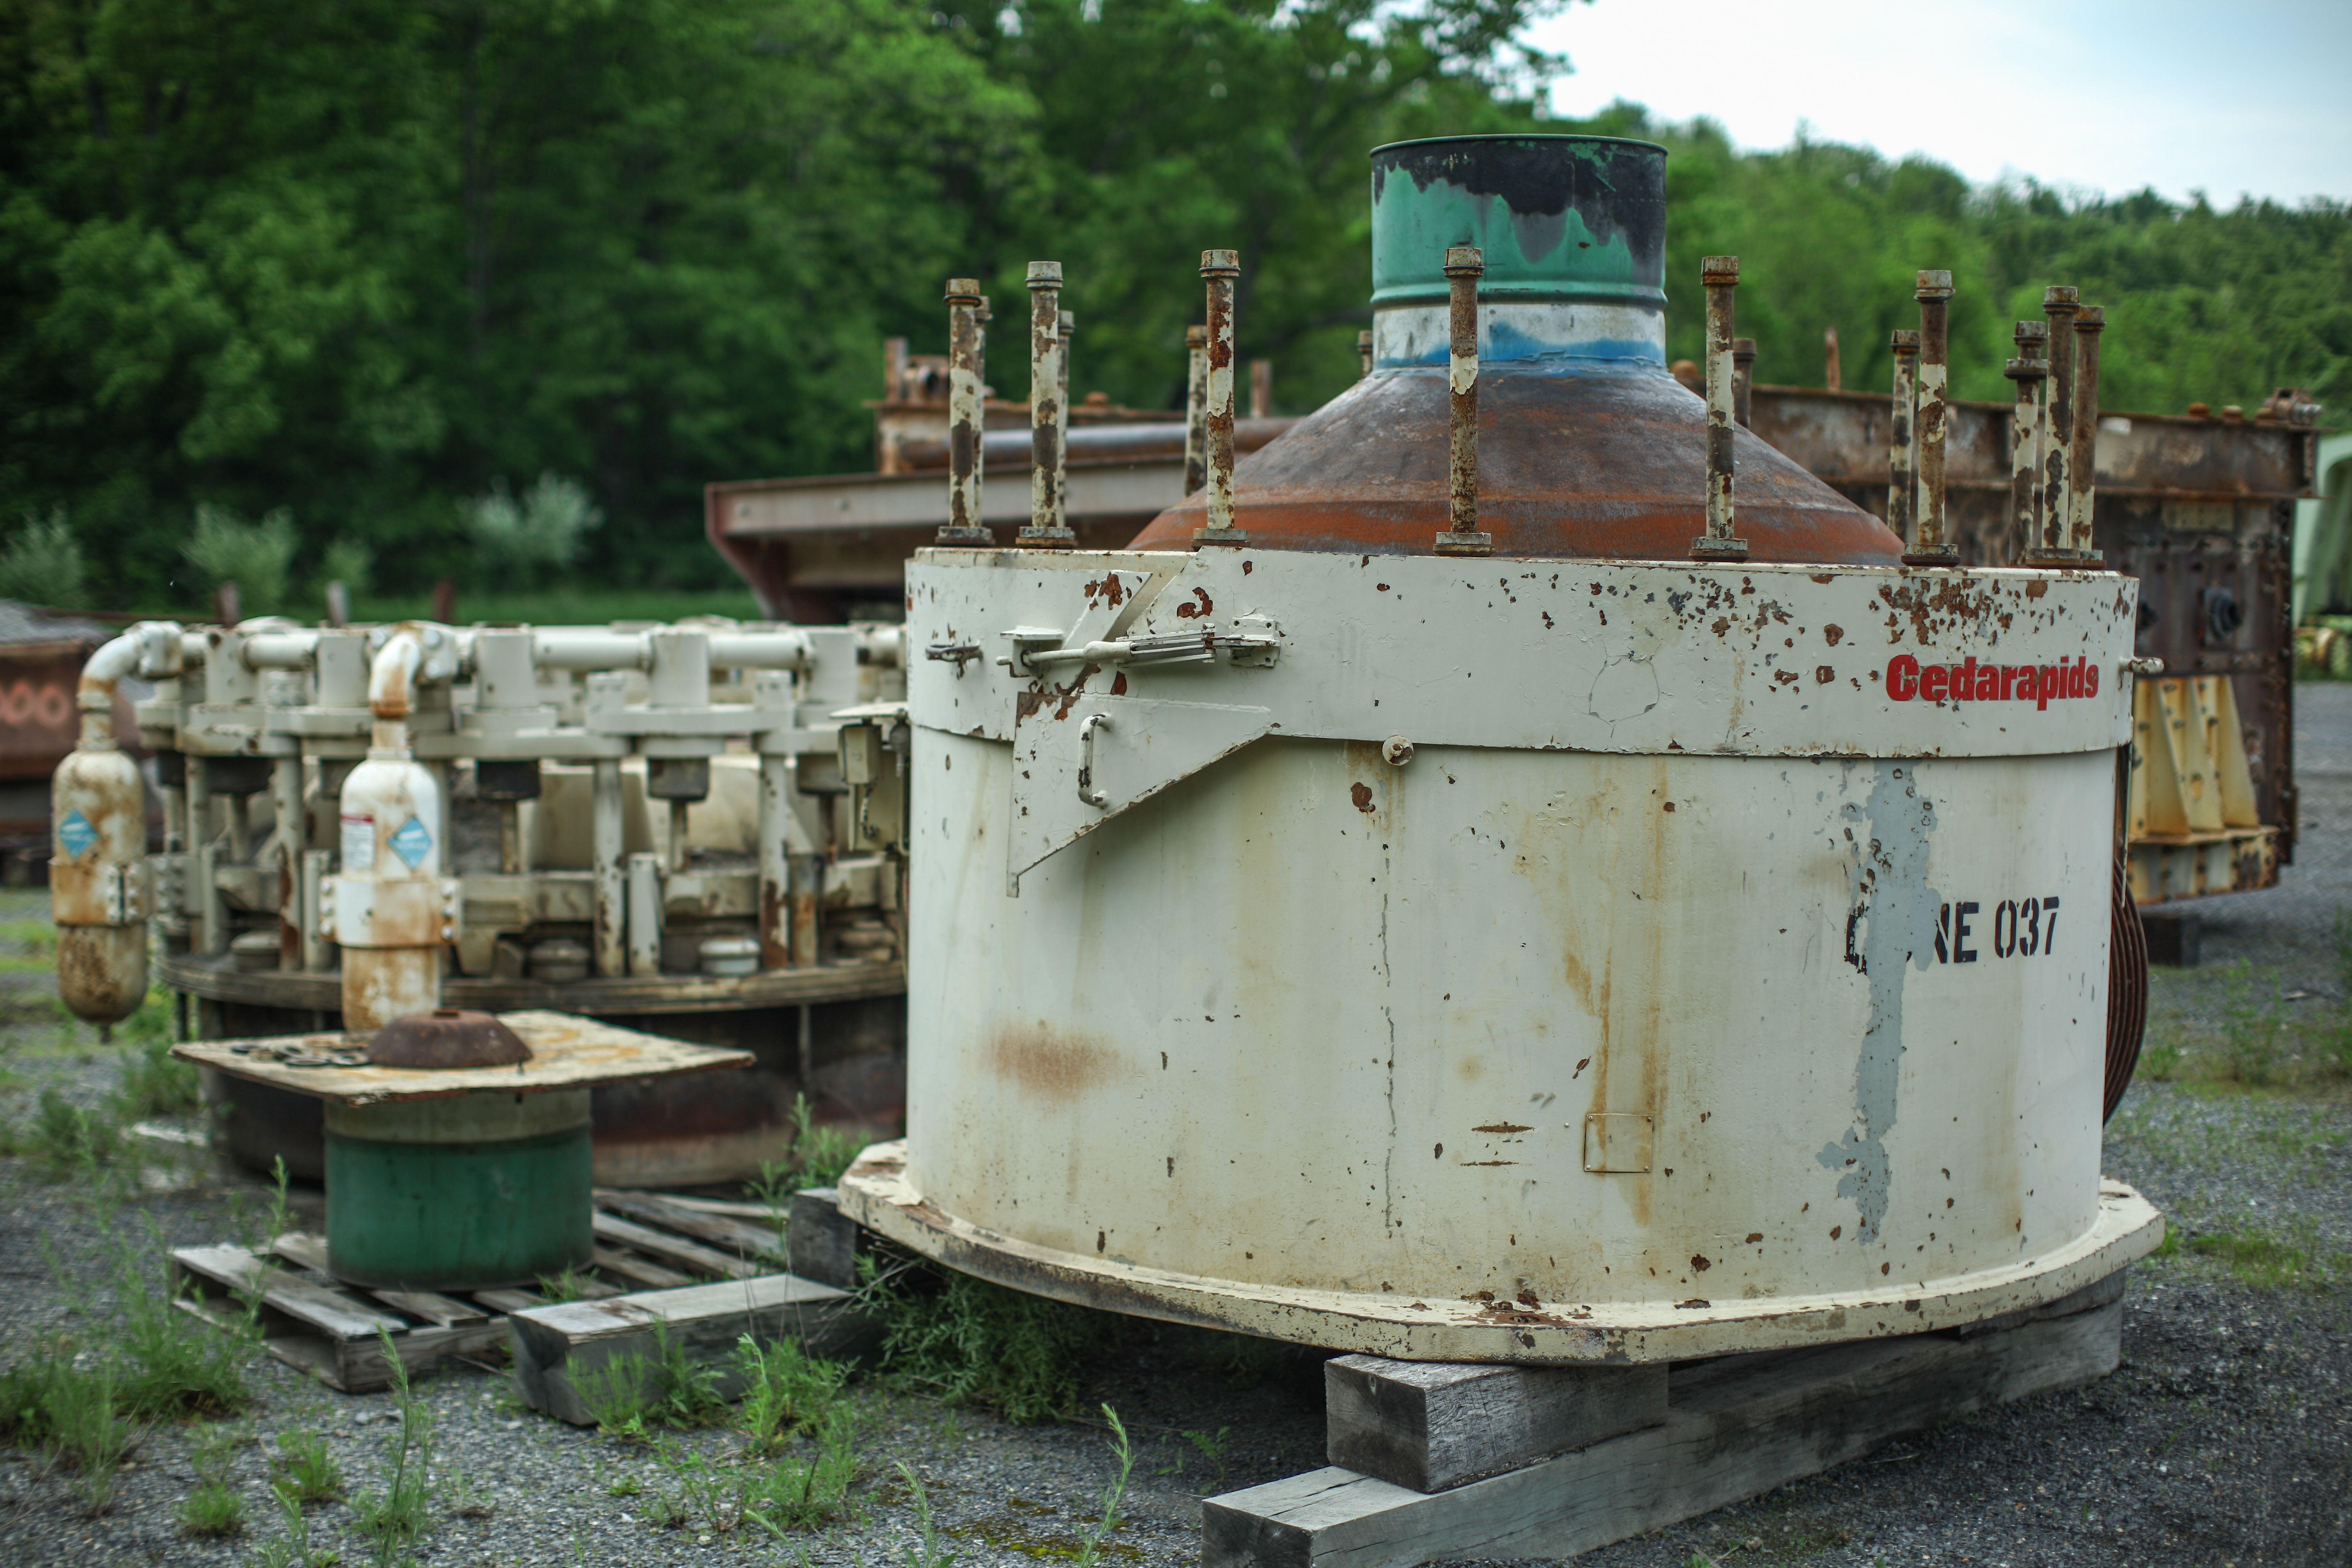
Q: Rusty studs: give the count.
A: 15